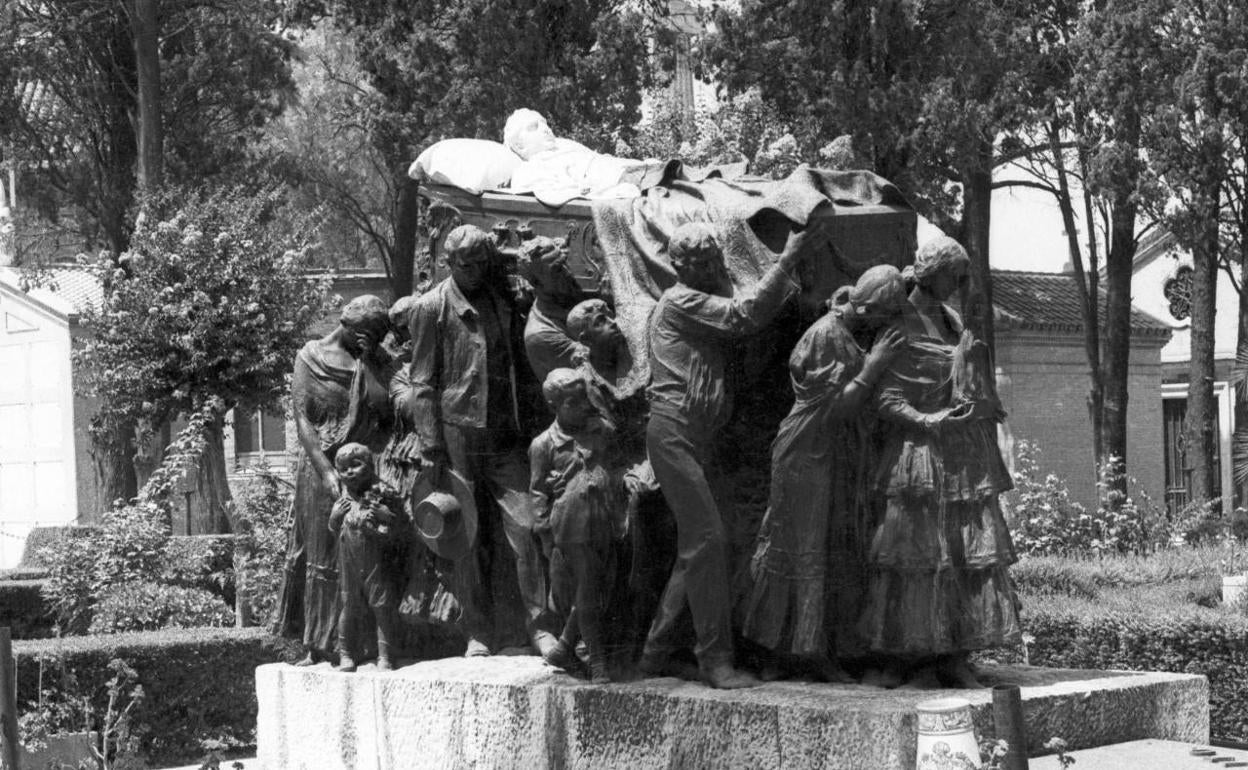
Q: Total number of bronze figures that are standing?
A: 10